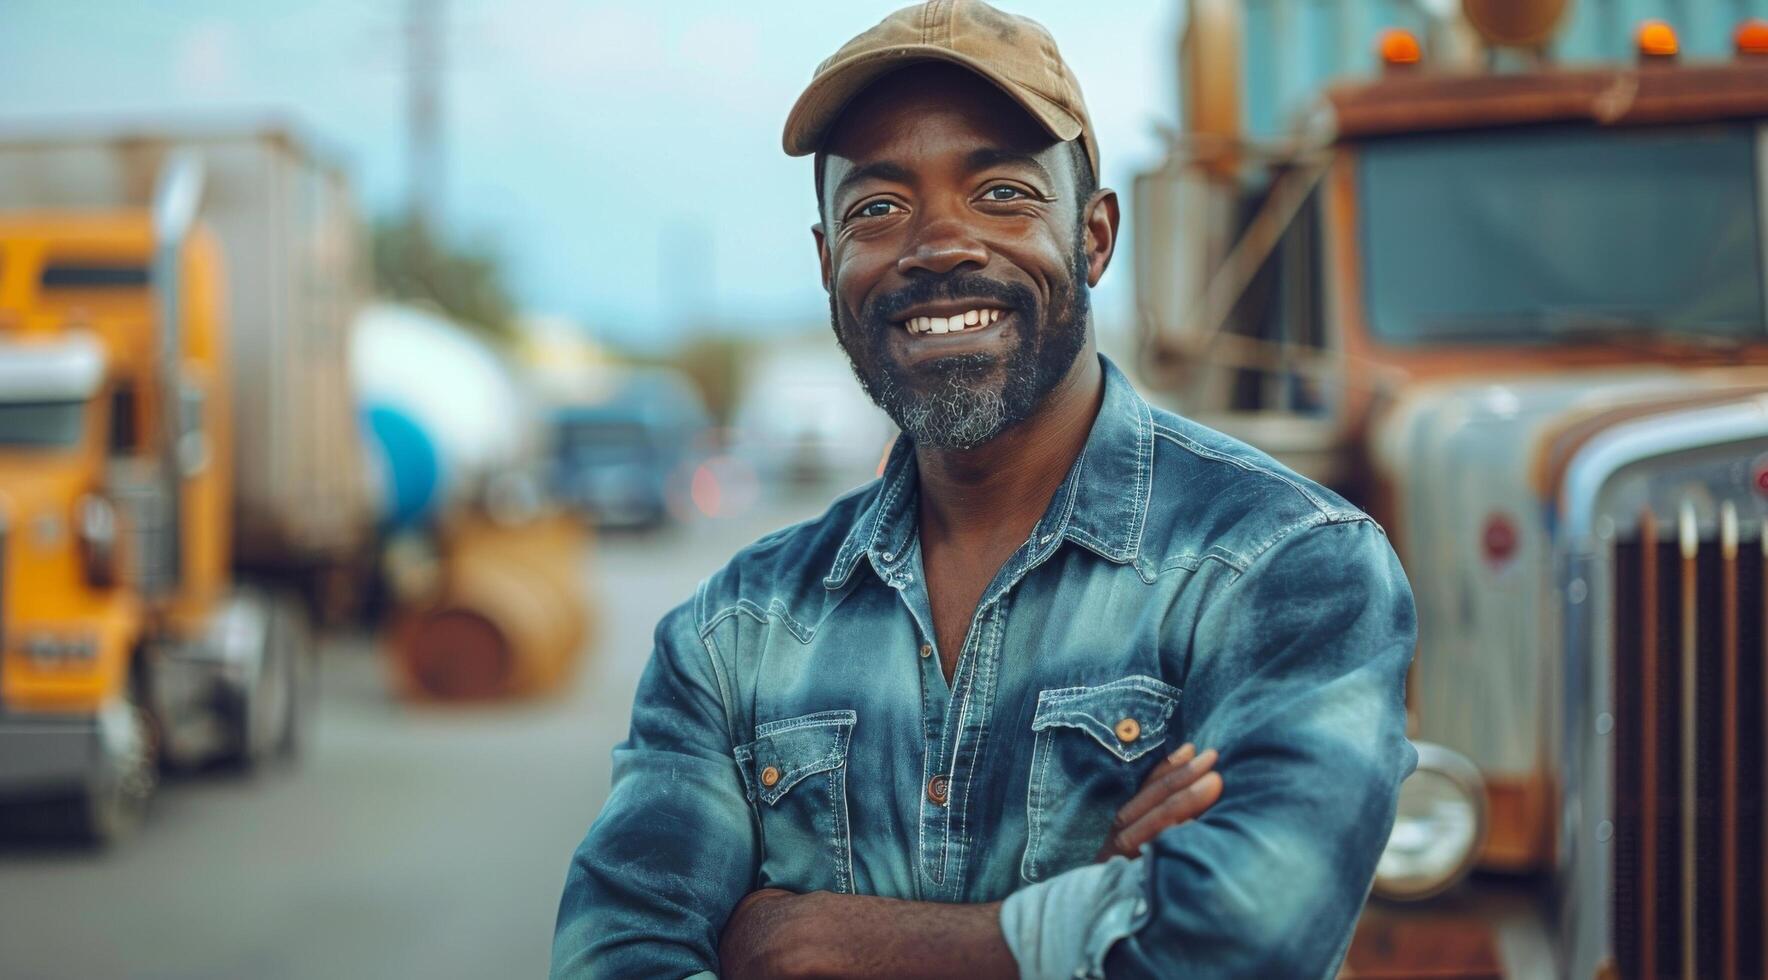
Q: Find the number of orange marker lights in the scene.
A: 3